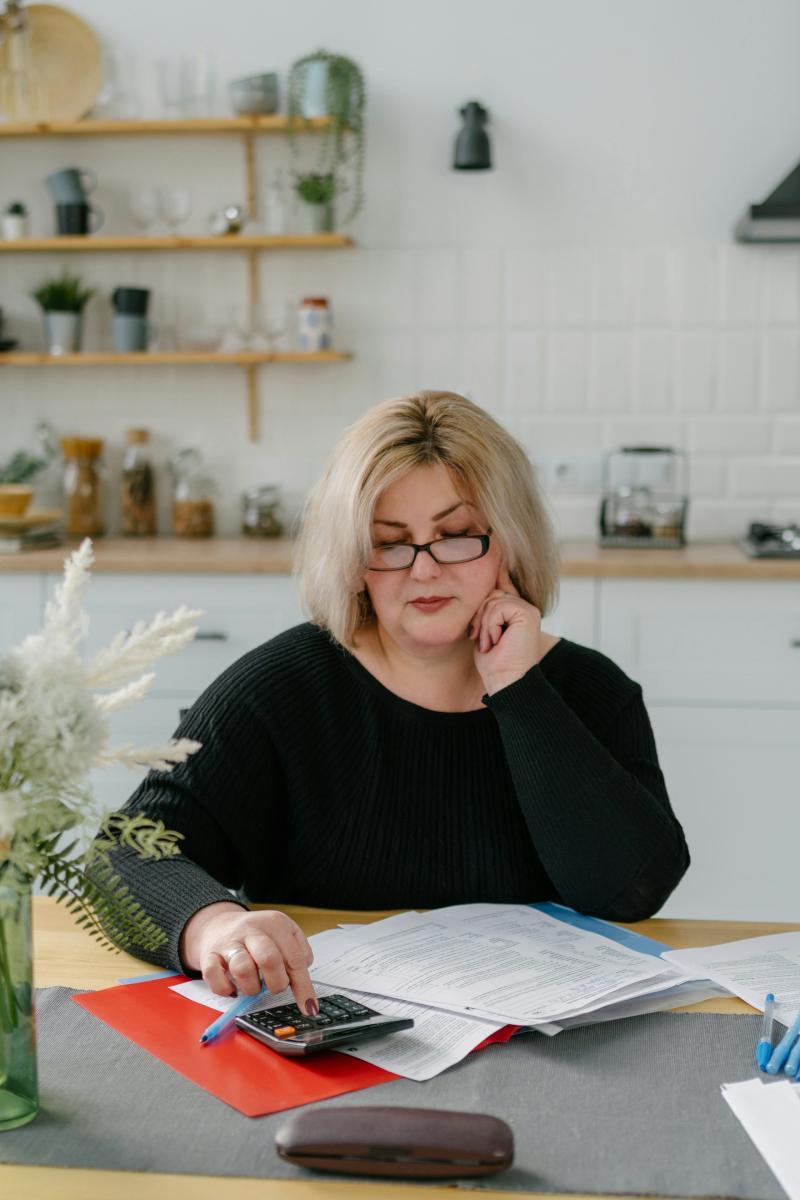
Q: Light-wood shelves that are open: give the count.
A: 3